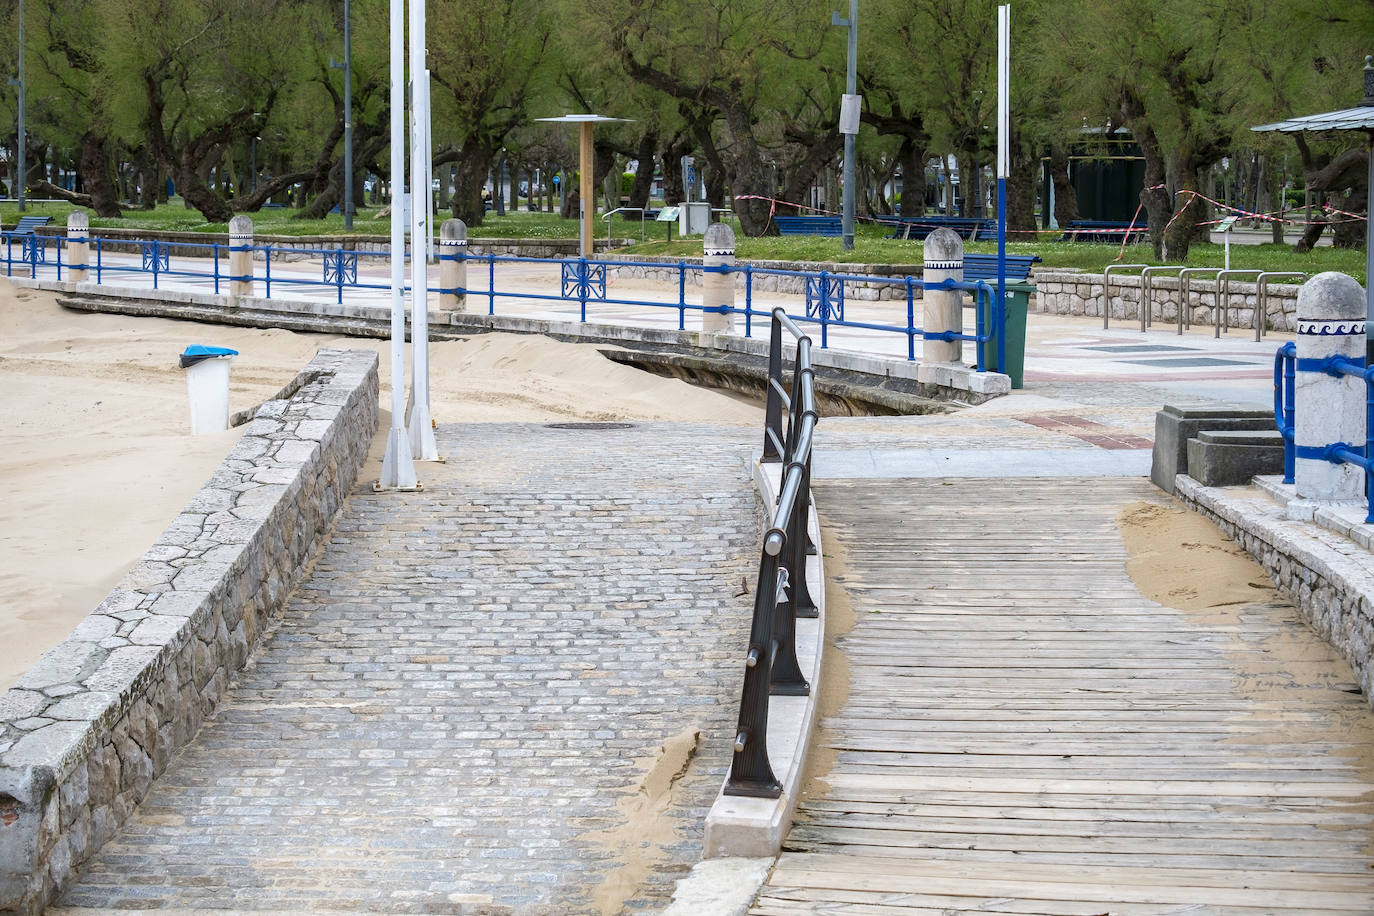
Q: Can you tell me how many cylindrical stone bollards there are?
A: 6